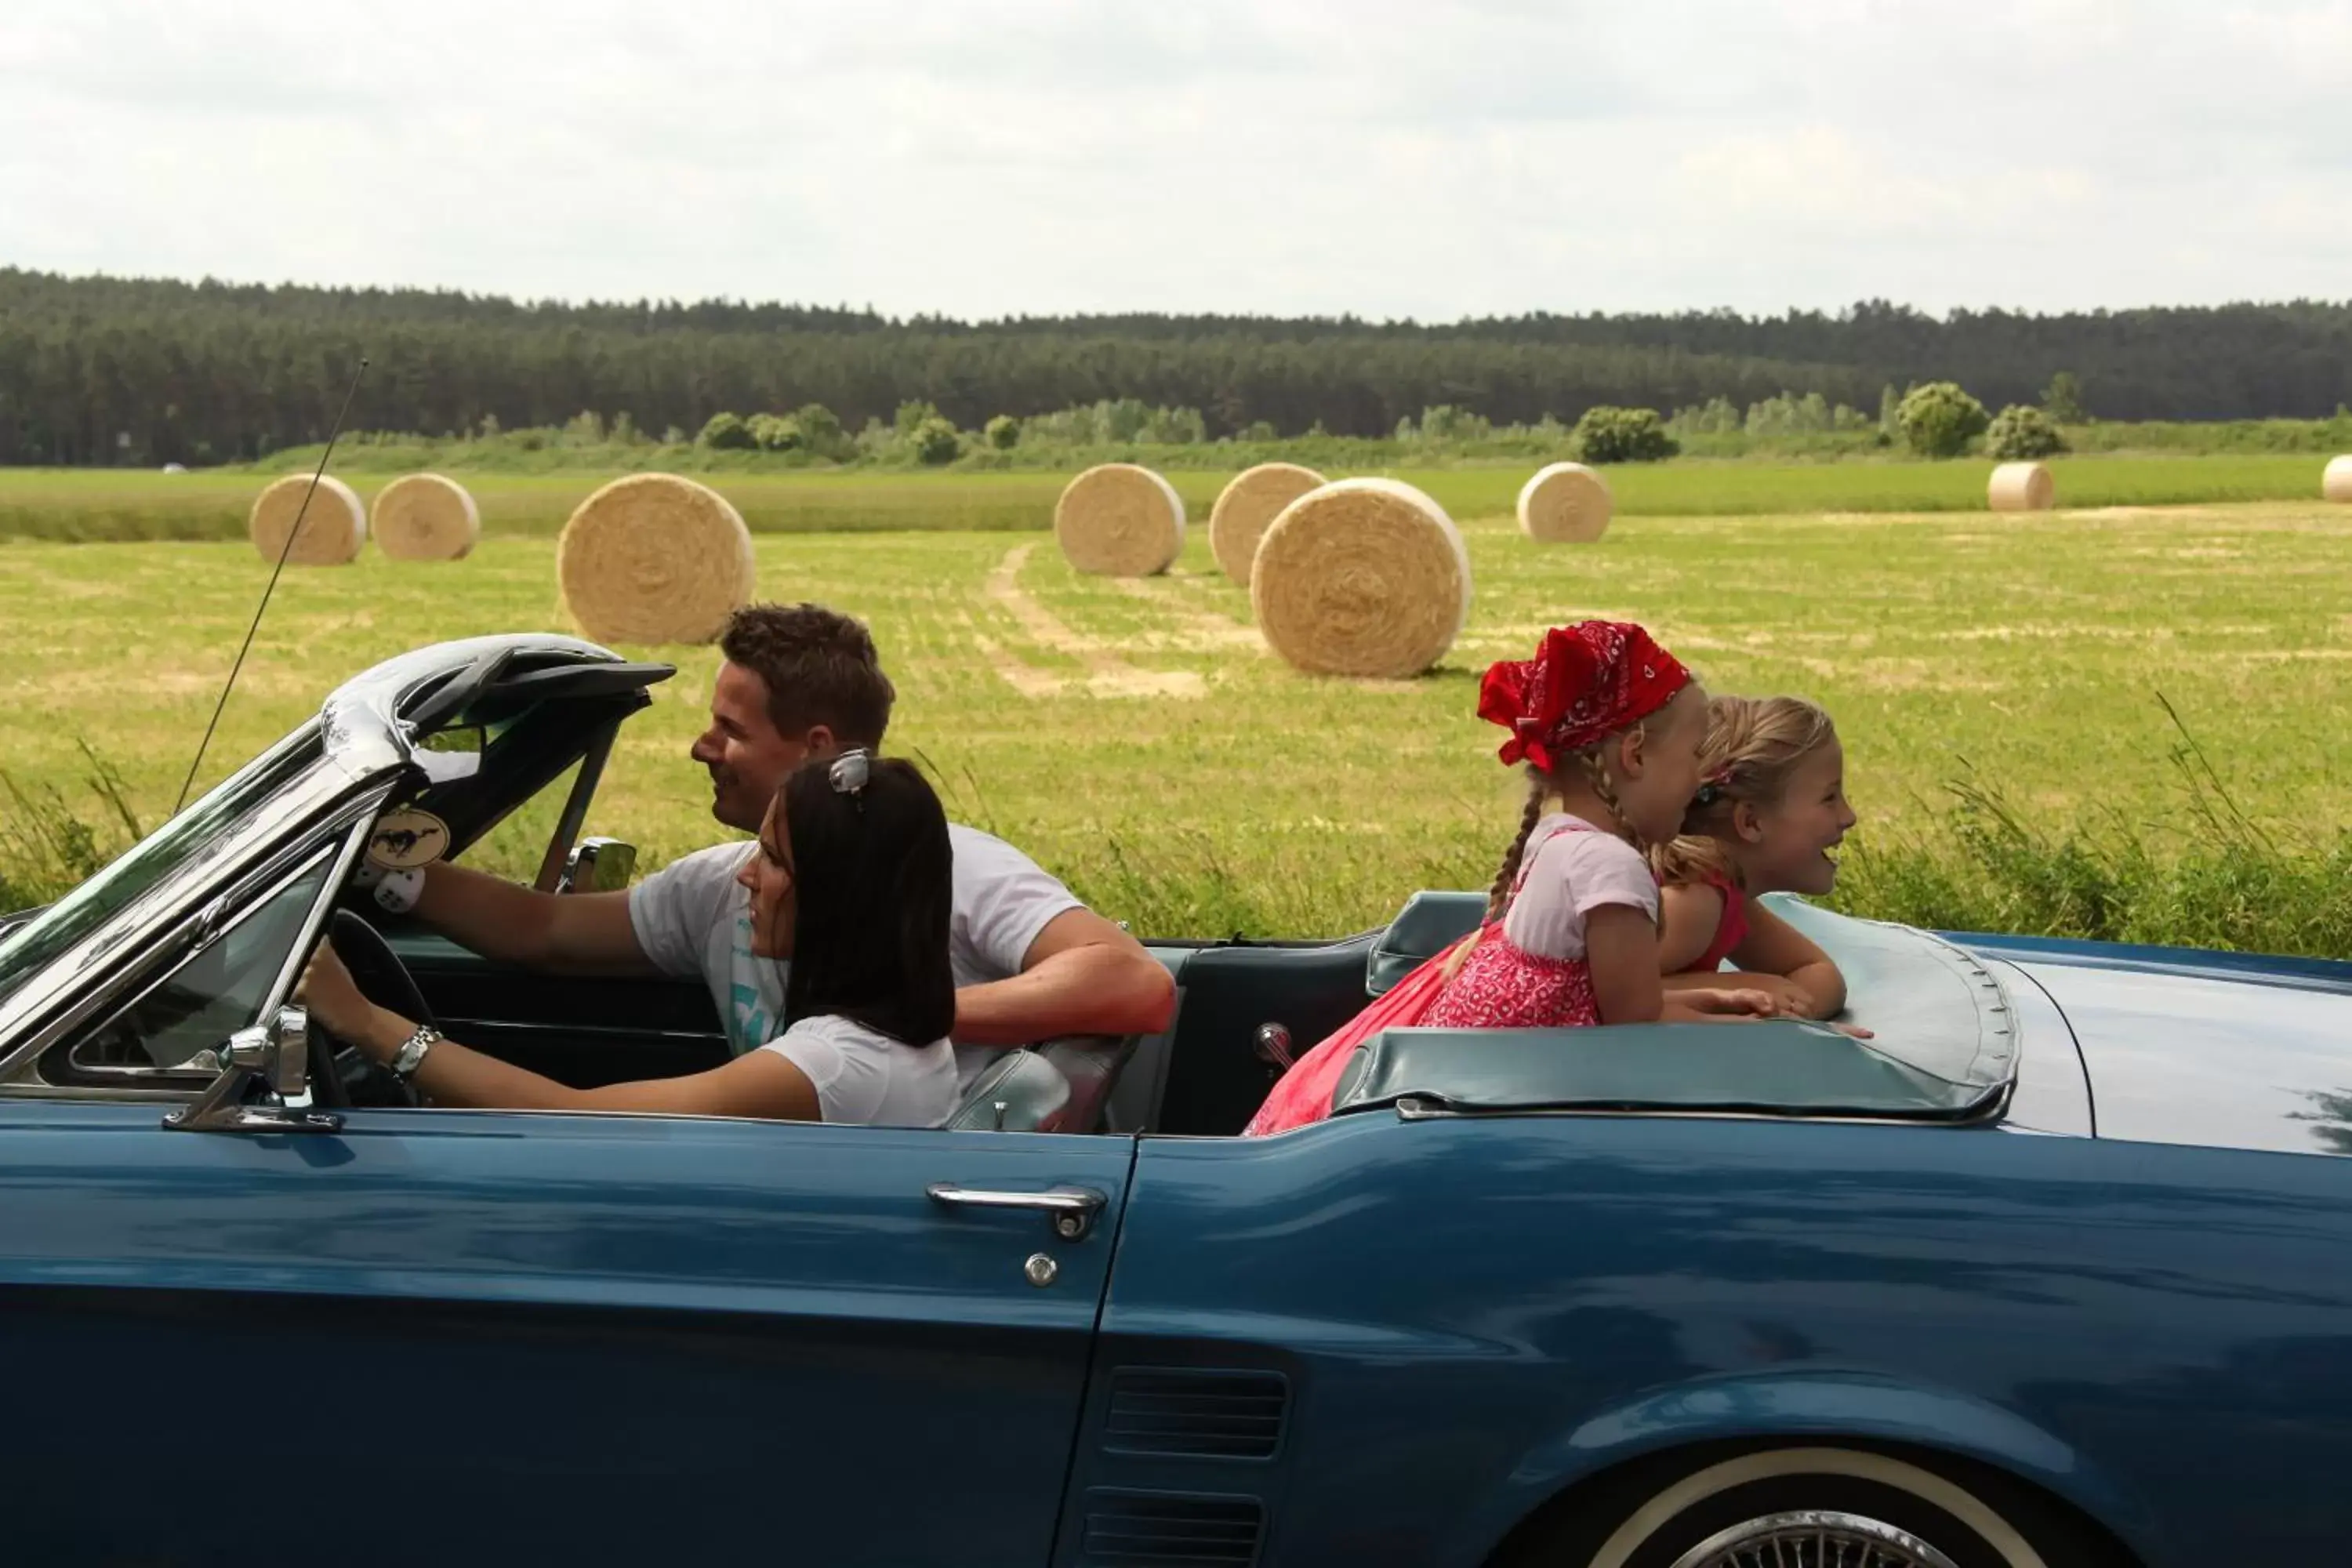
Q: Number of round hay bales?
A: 9